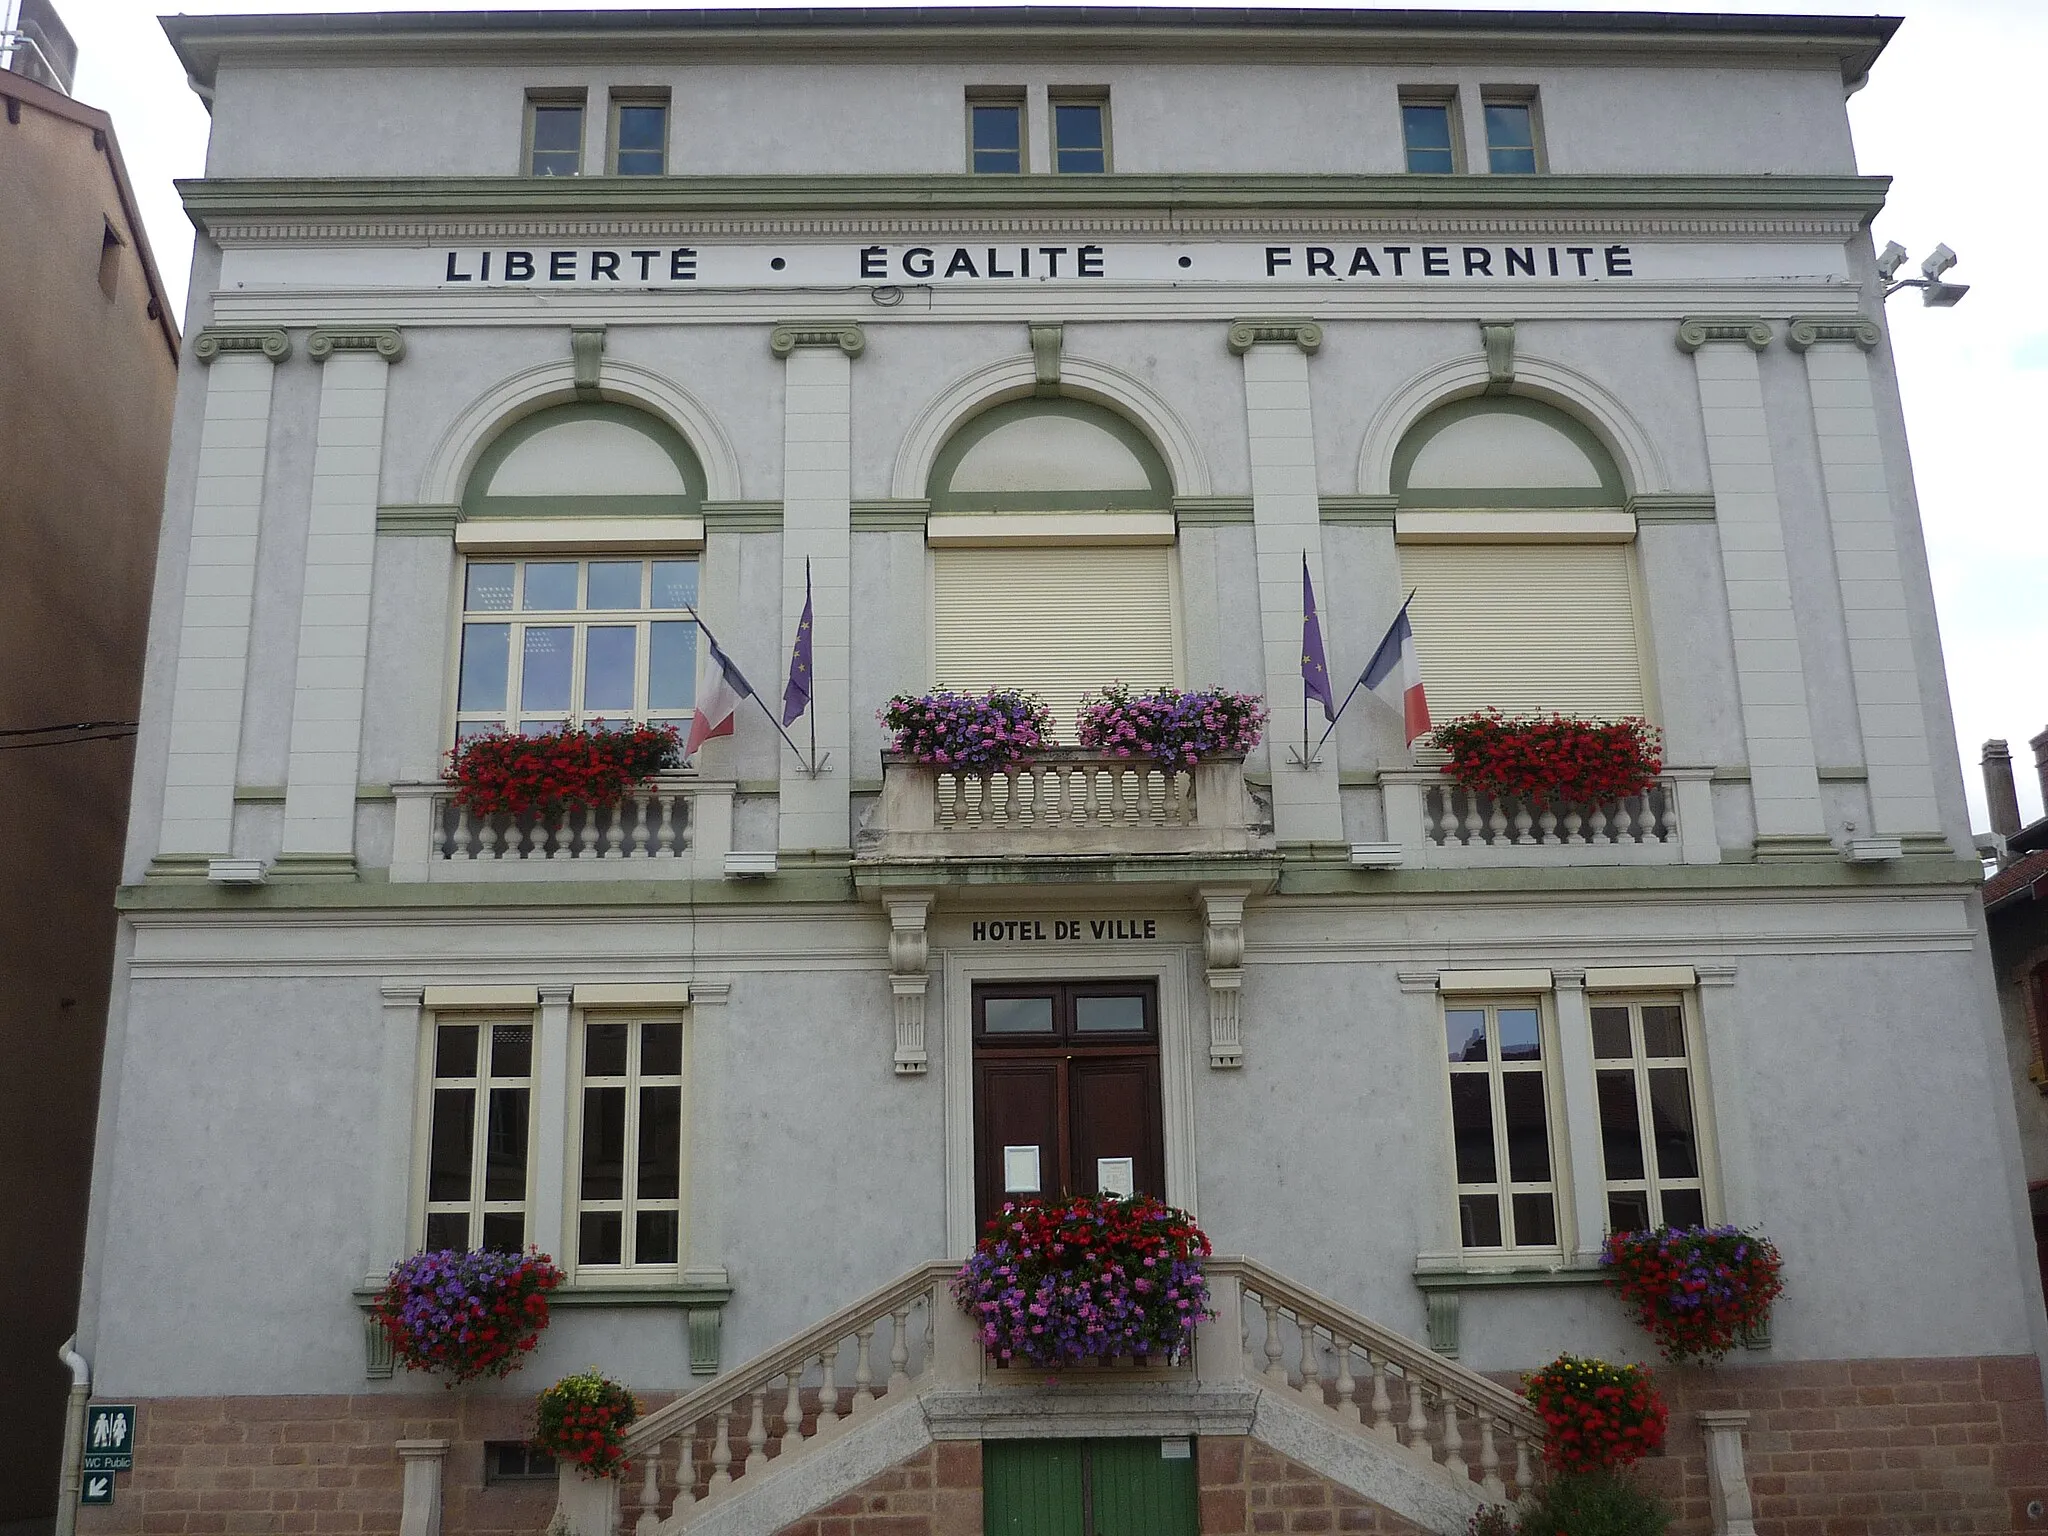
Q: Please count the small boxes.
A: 4